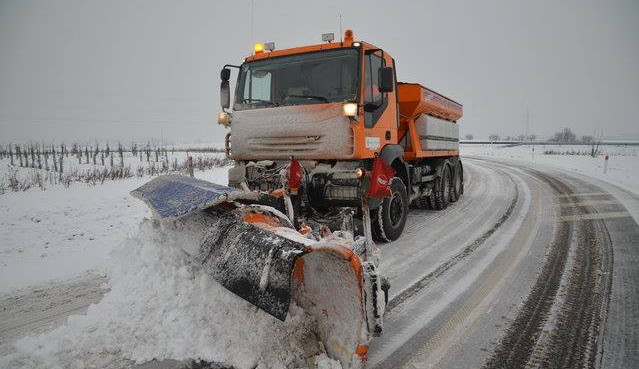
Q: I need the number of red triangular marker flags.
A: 2